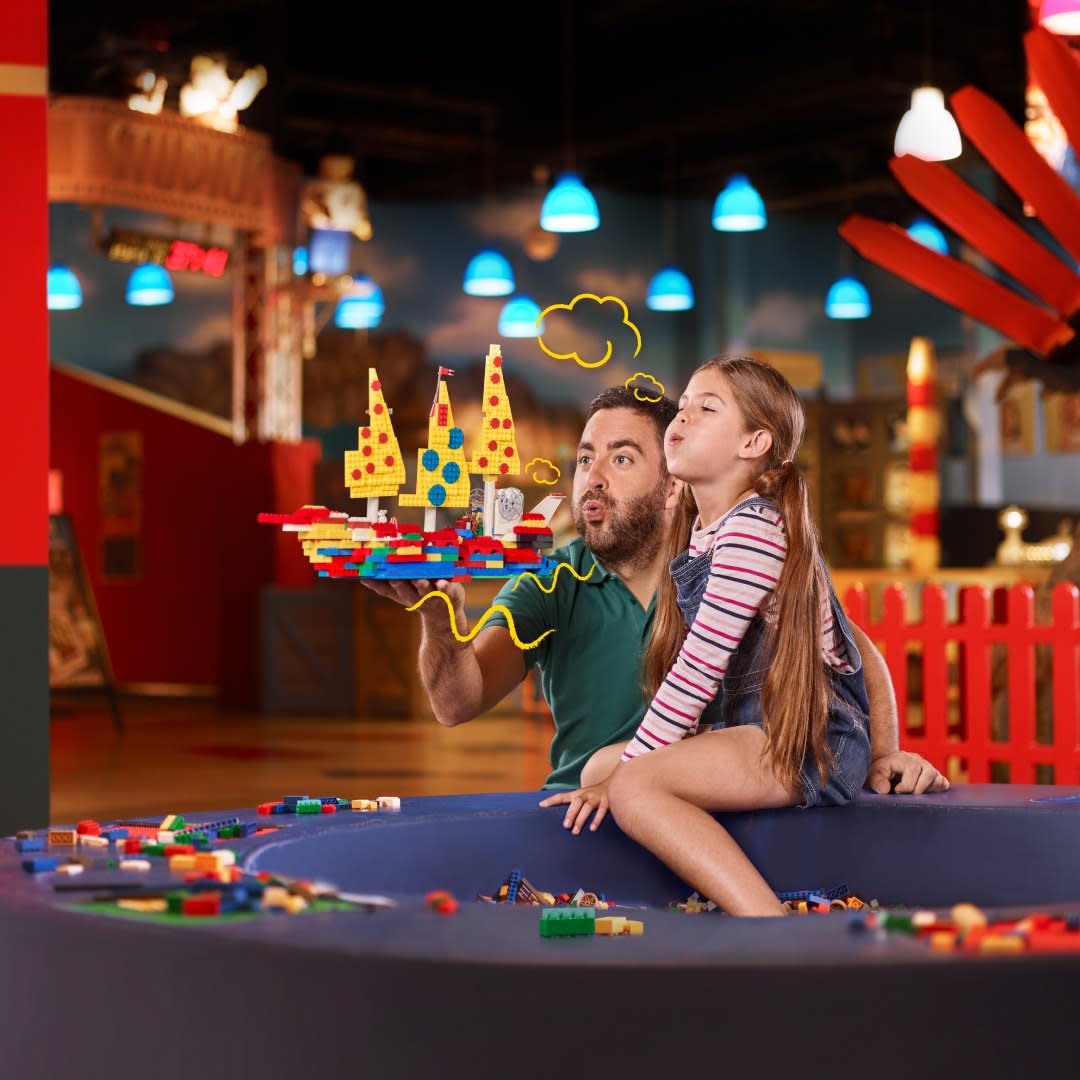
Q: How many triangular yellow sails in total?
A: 3